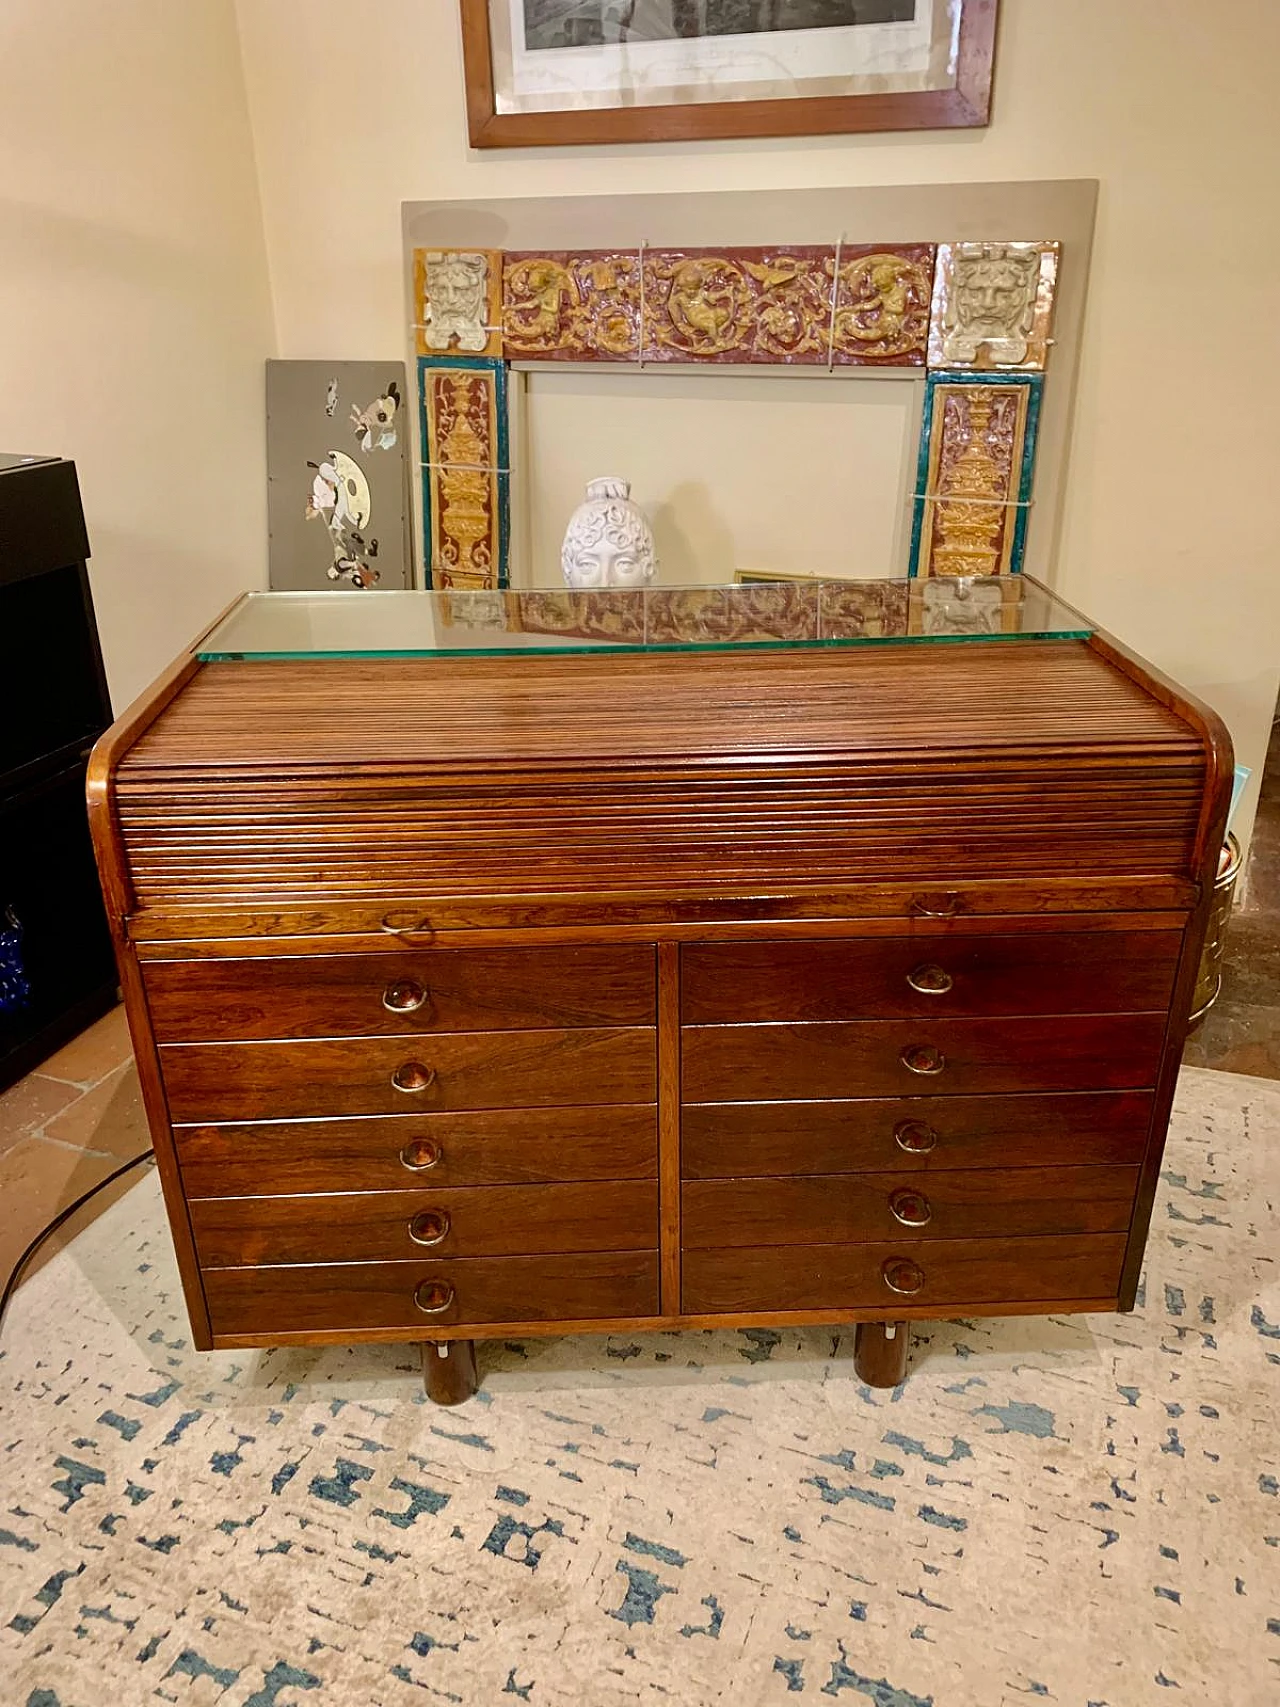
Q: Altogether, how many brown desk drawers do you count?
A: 10